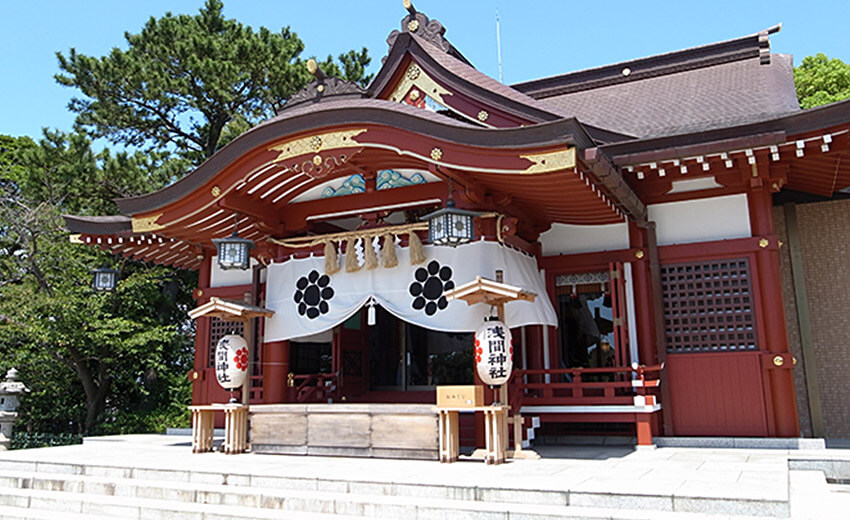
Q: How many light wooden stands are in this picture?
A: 2